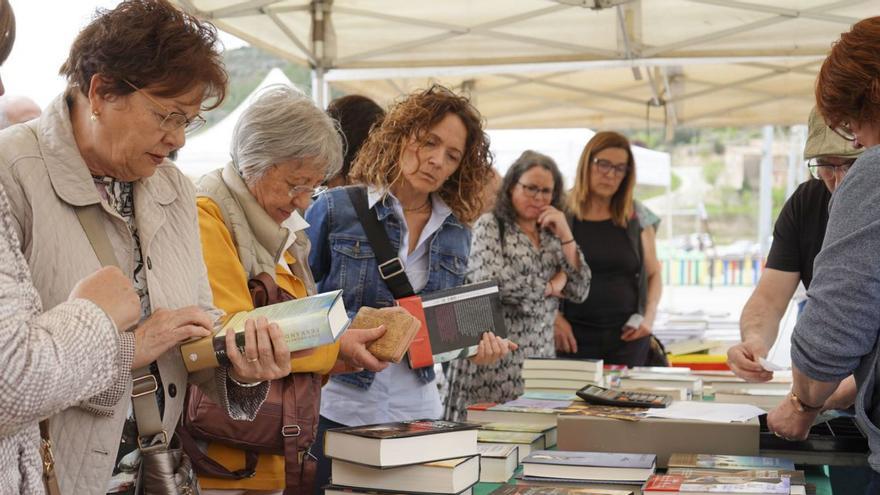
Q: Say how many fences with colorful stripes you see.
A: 1